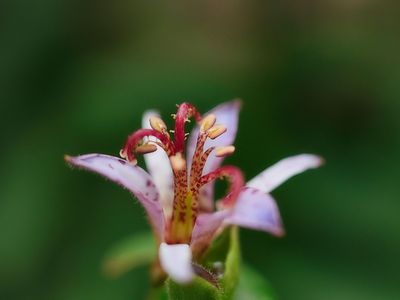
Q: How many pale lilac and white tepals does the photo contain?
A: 6